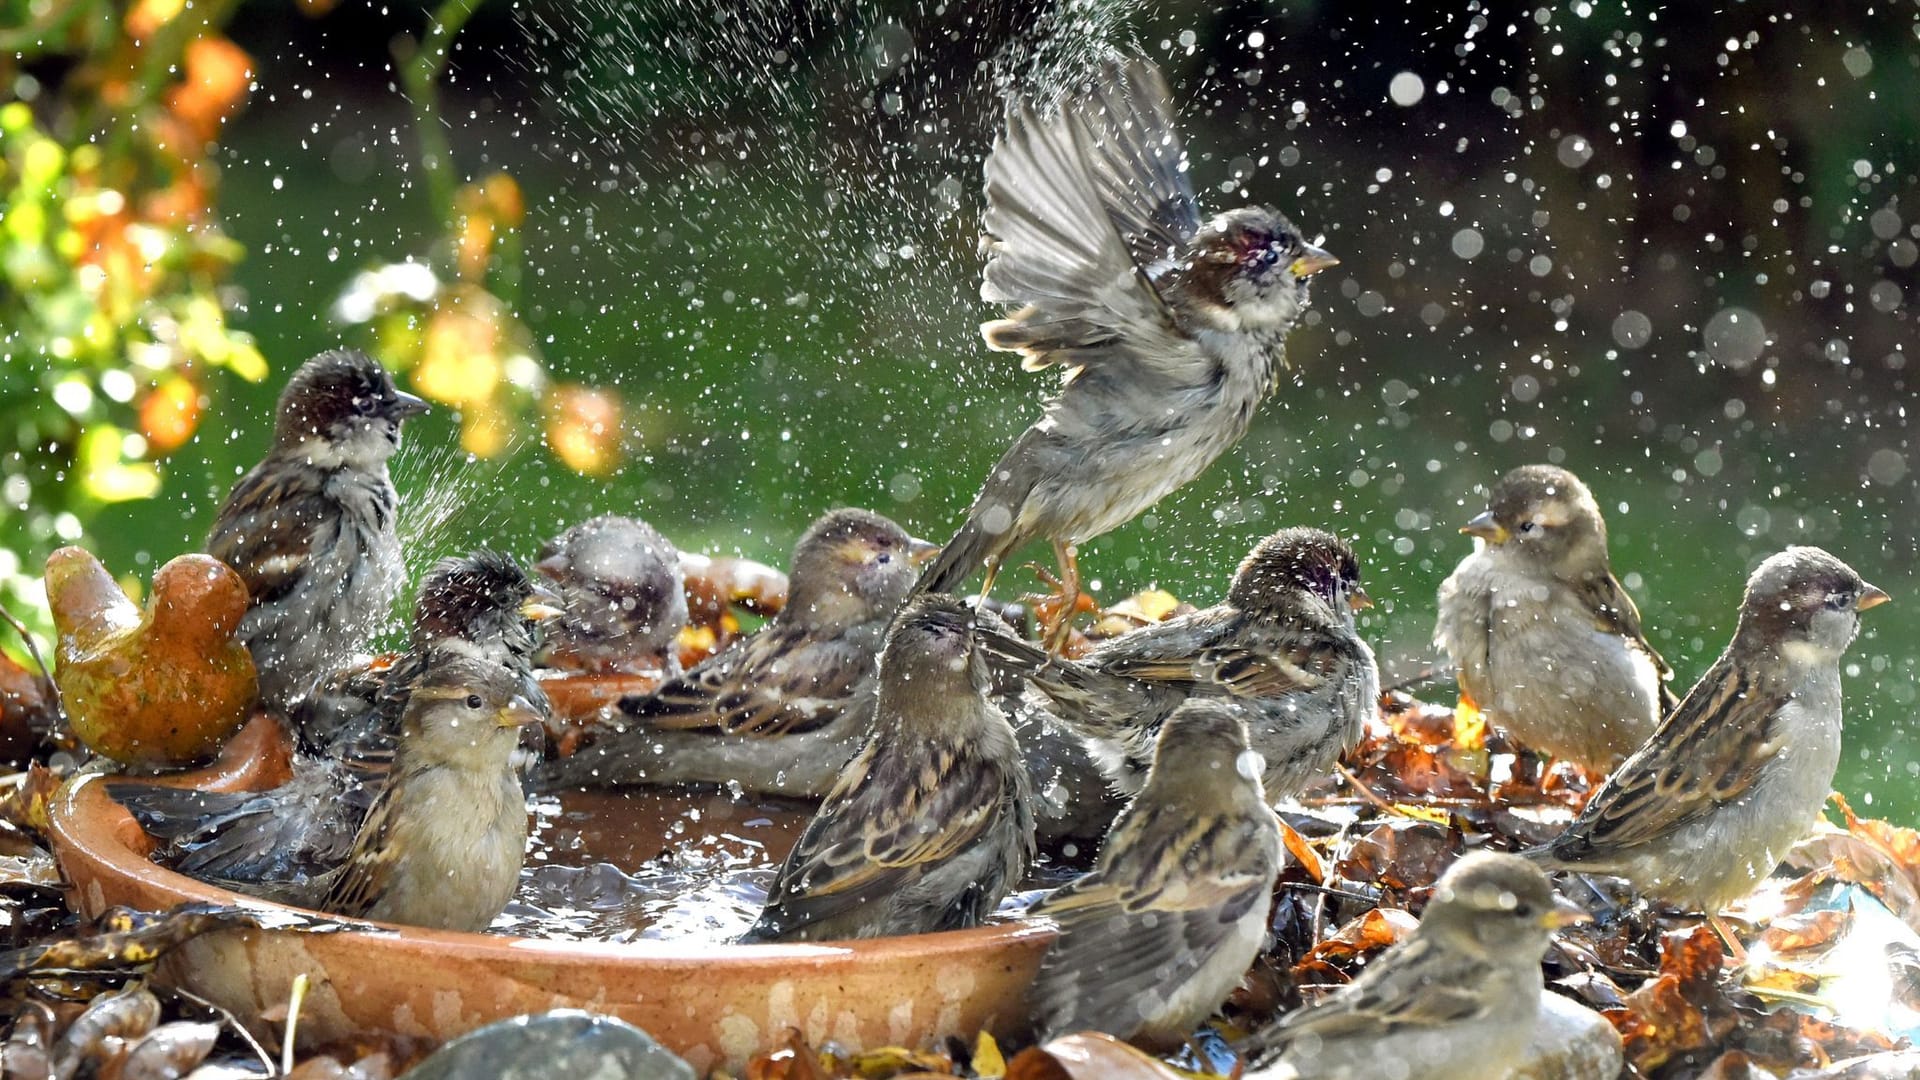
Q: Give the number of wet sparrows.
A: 12